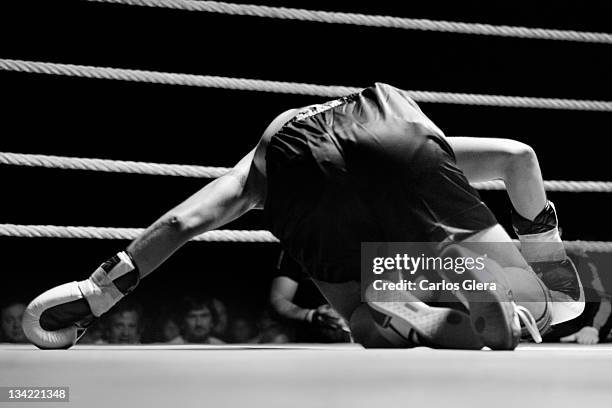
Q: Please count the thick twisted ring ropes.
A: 4